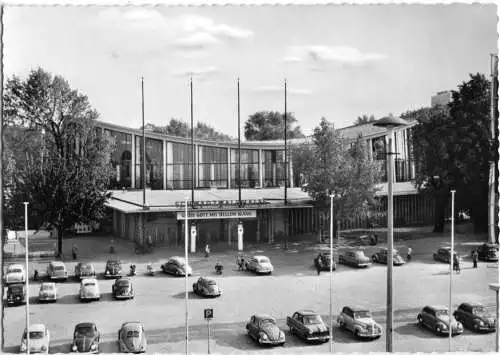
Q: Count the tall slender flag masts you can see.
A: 8